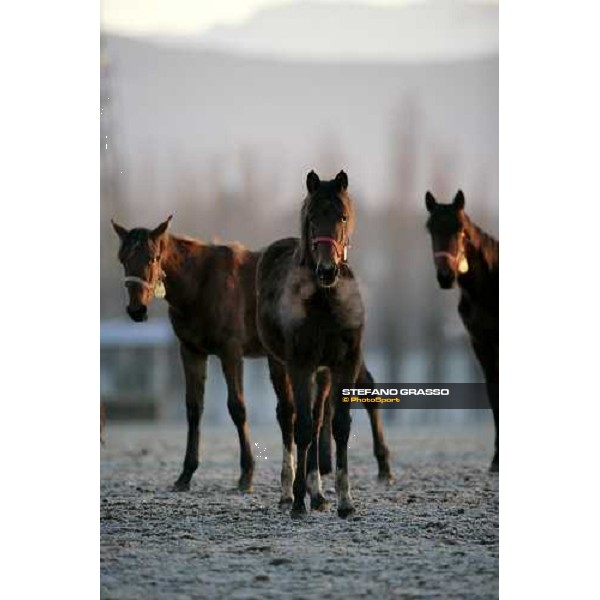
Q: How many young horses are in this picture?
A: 3